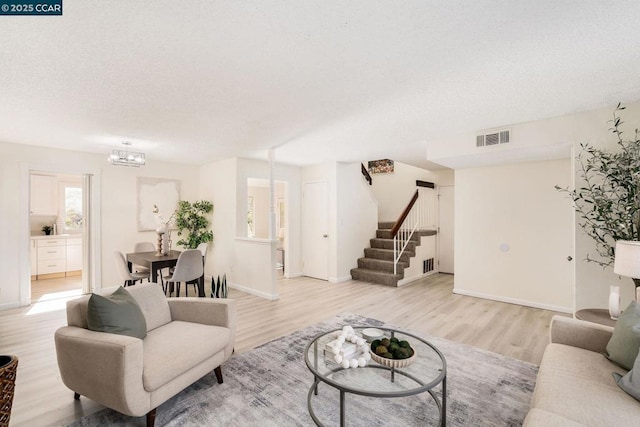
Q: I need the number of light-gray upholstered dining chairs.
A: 4